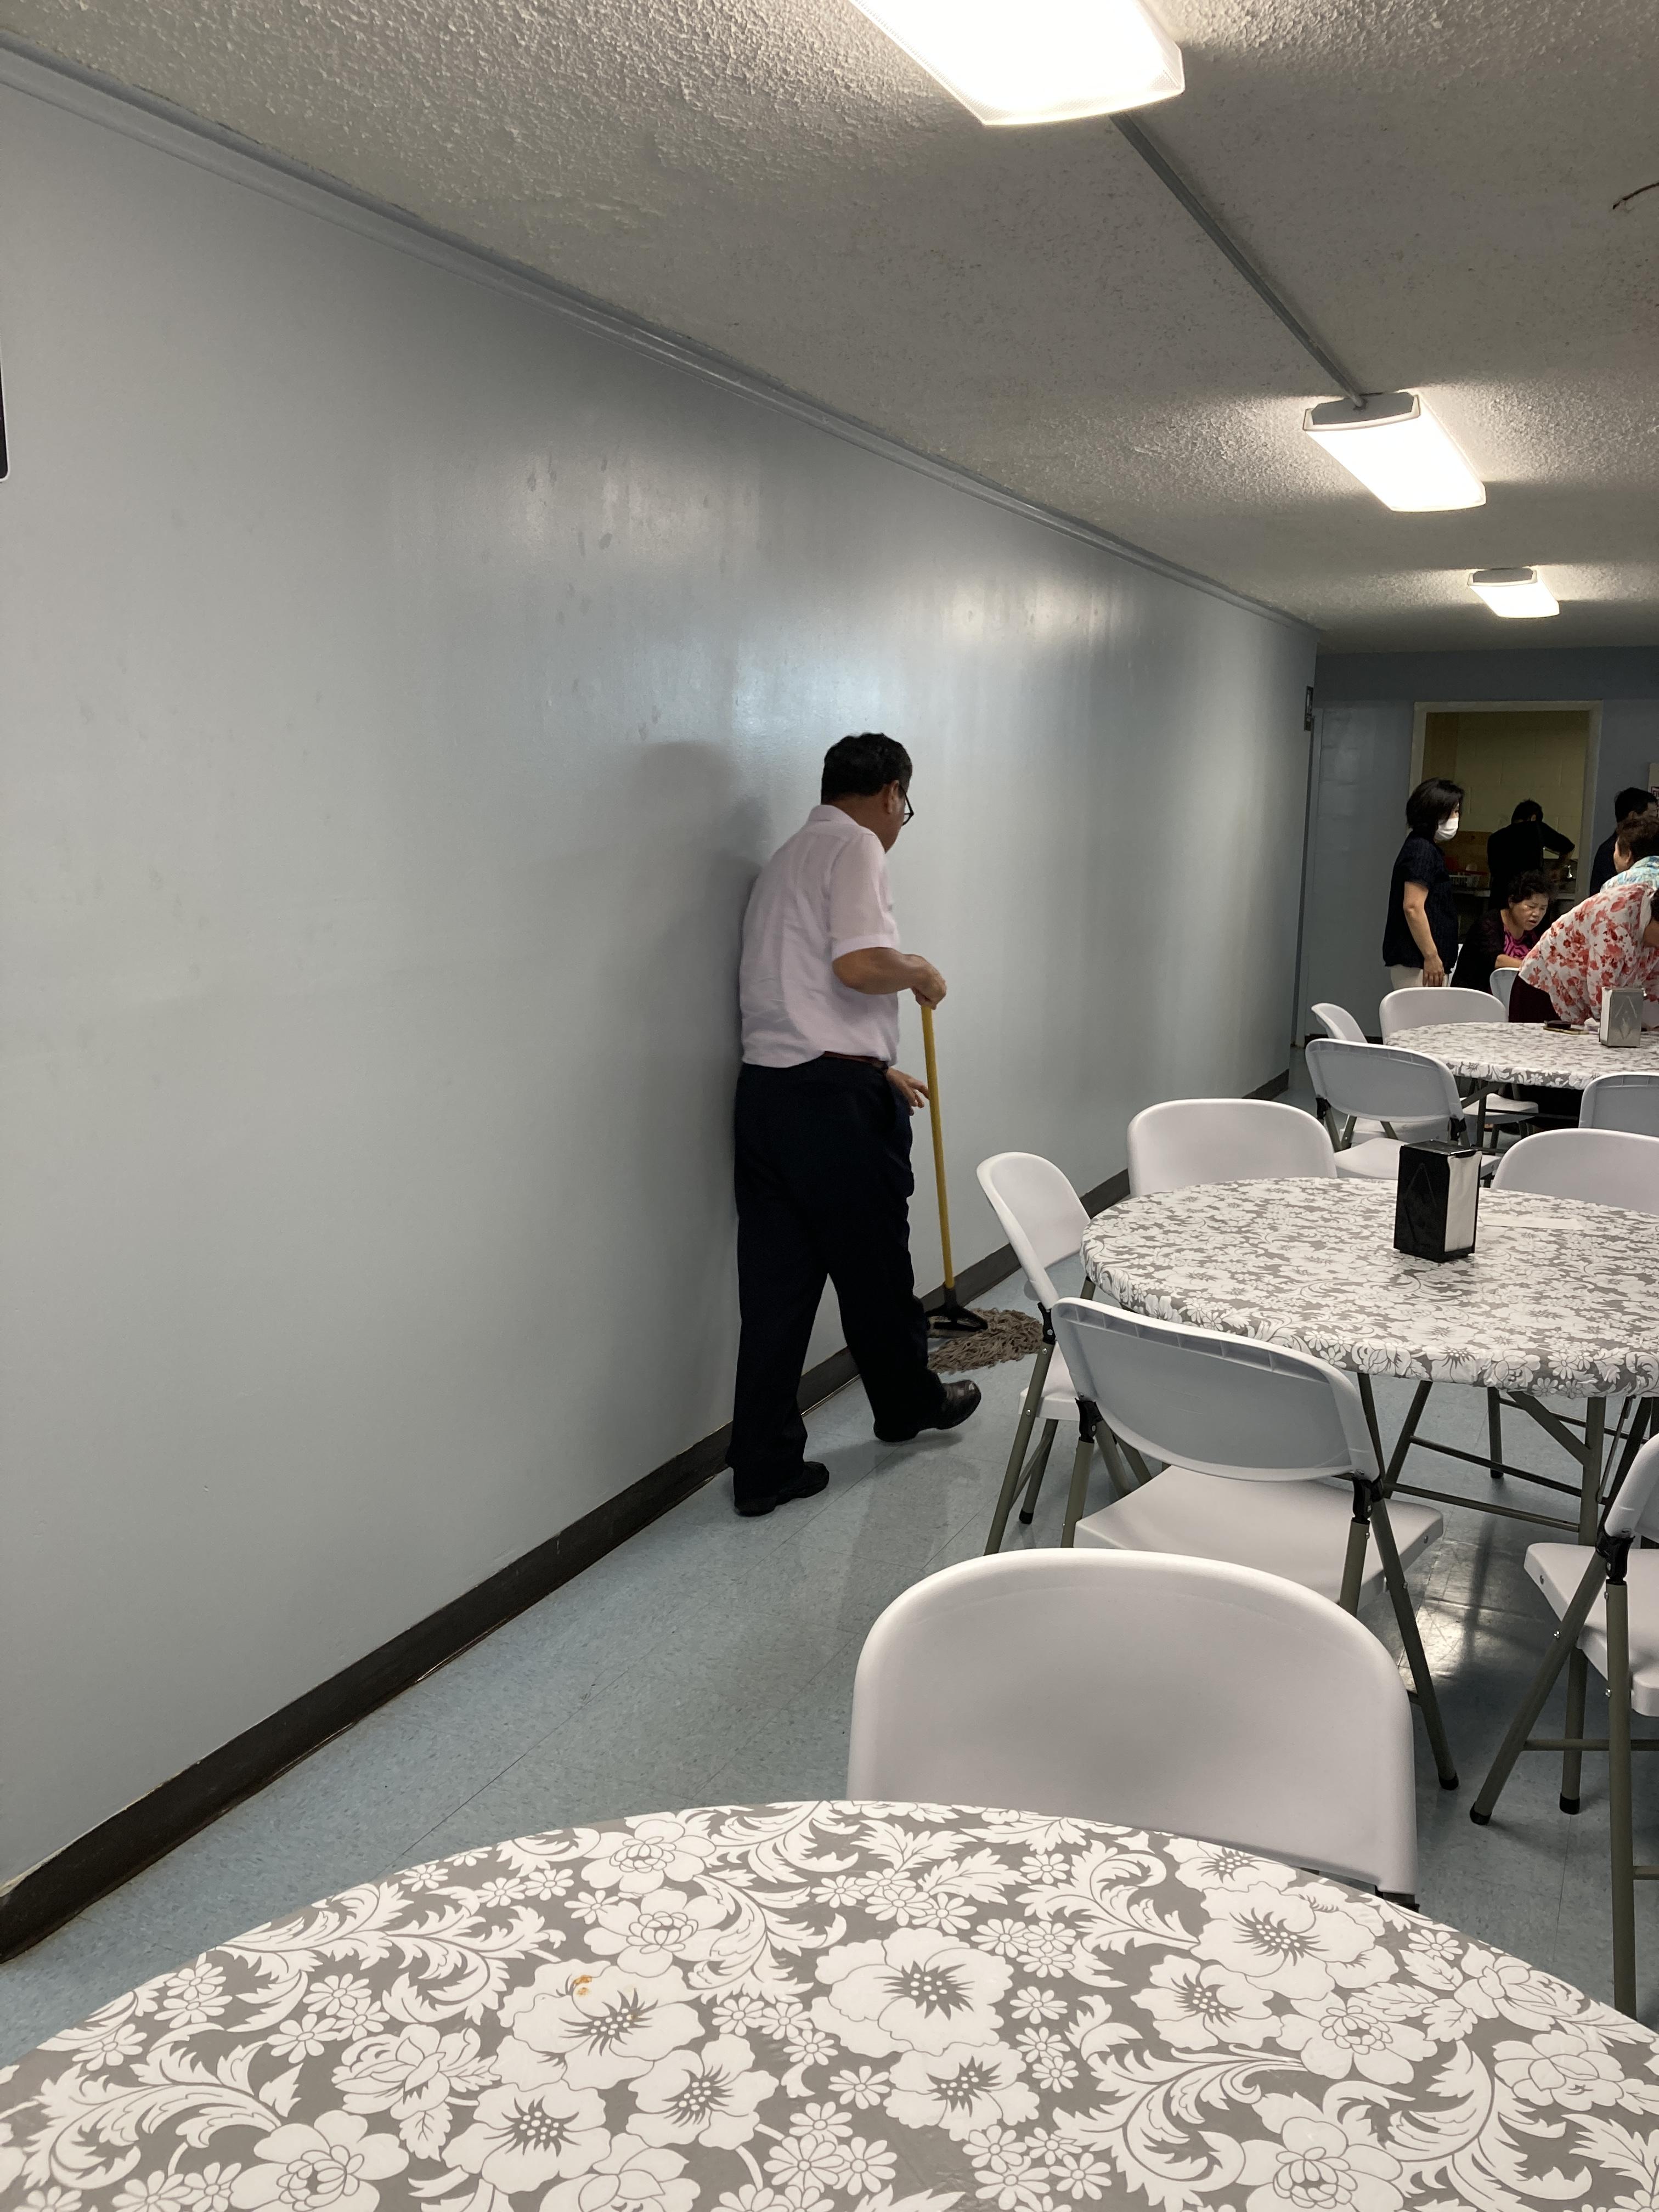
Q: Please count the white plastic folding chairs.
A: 11